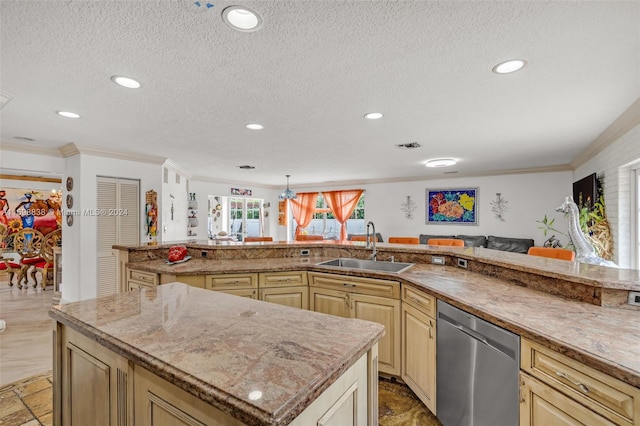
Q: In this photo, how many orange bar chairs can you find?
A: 6